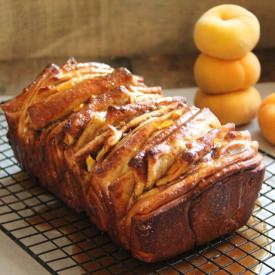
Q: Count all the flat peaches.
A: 4